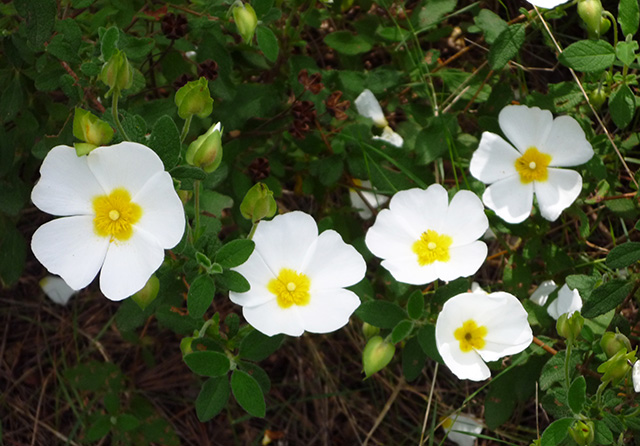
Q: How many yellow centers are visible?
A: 5